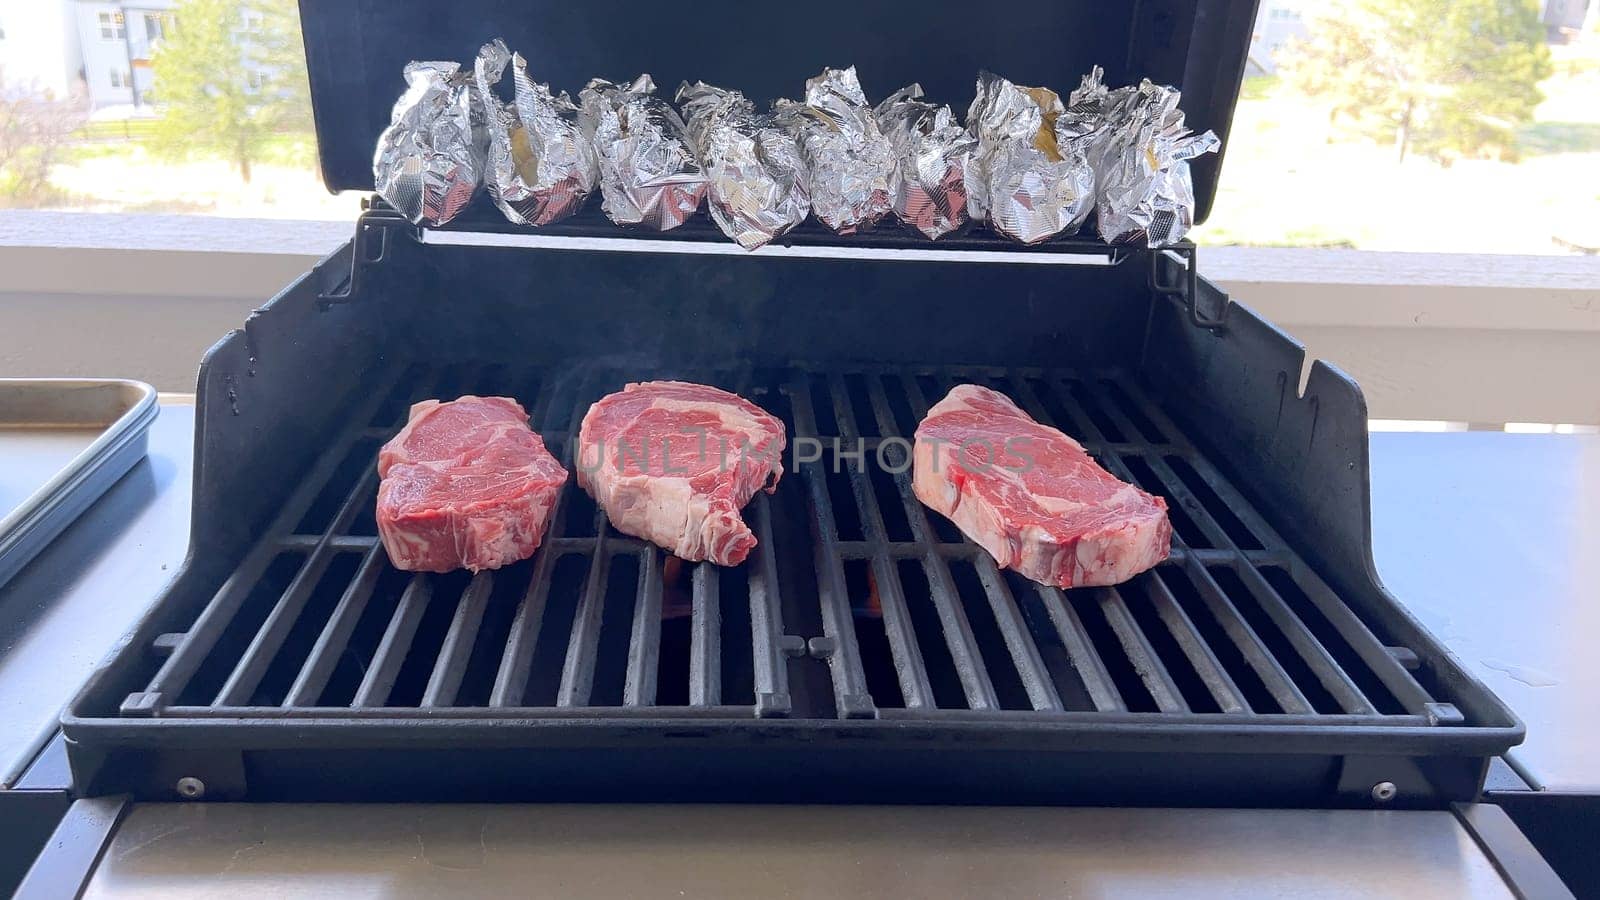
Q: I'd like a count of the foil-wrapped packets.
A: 8